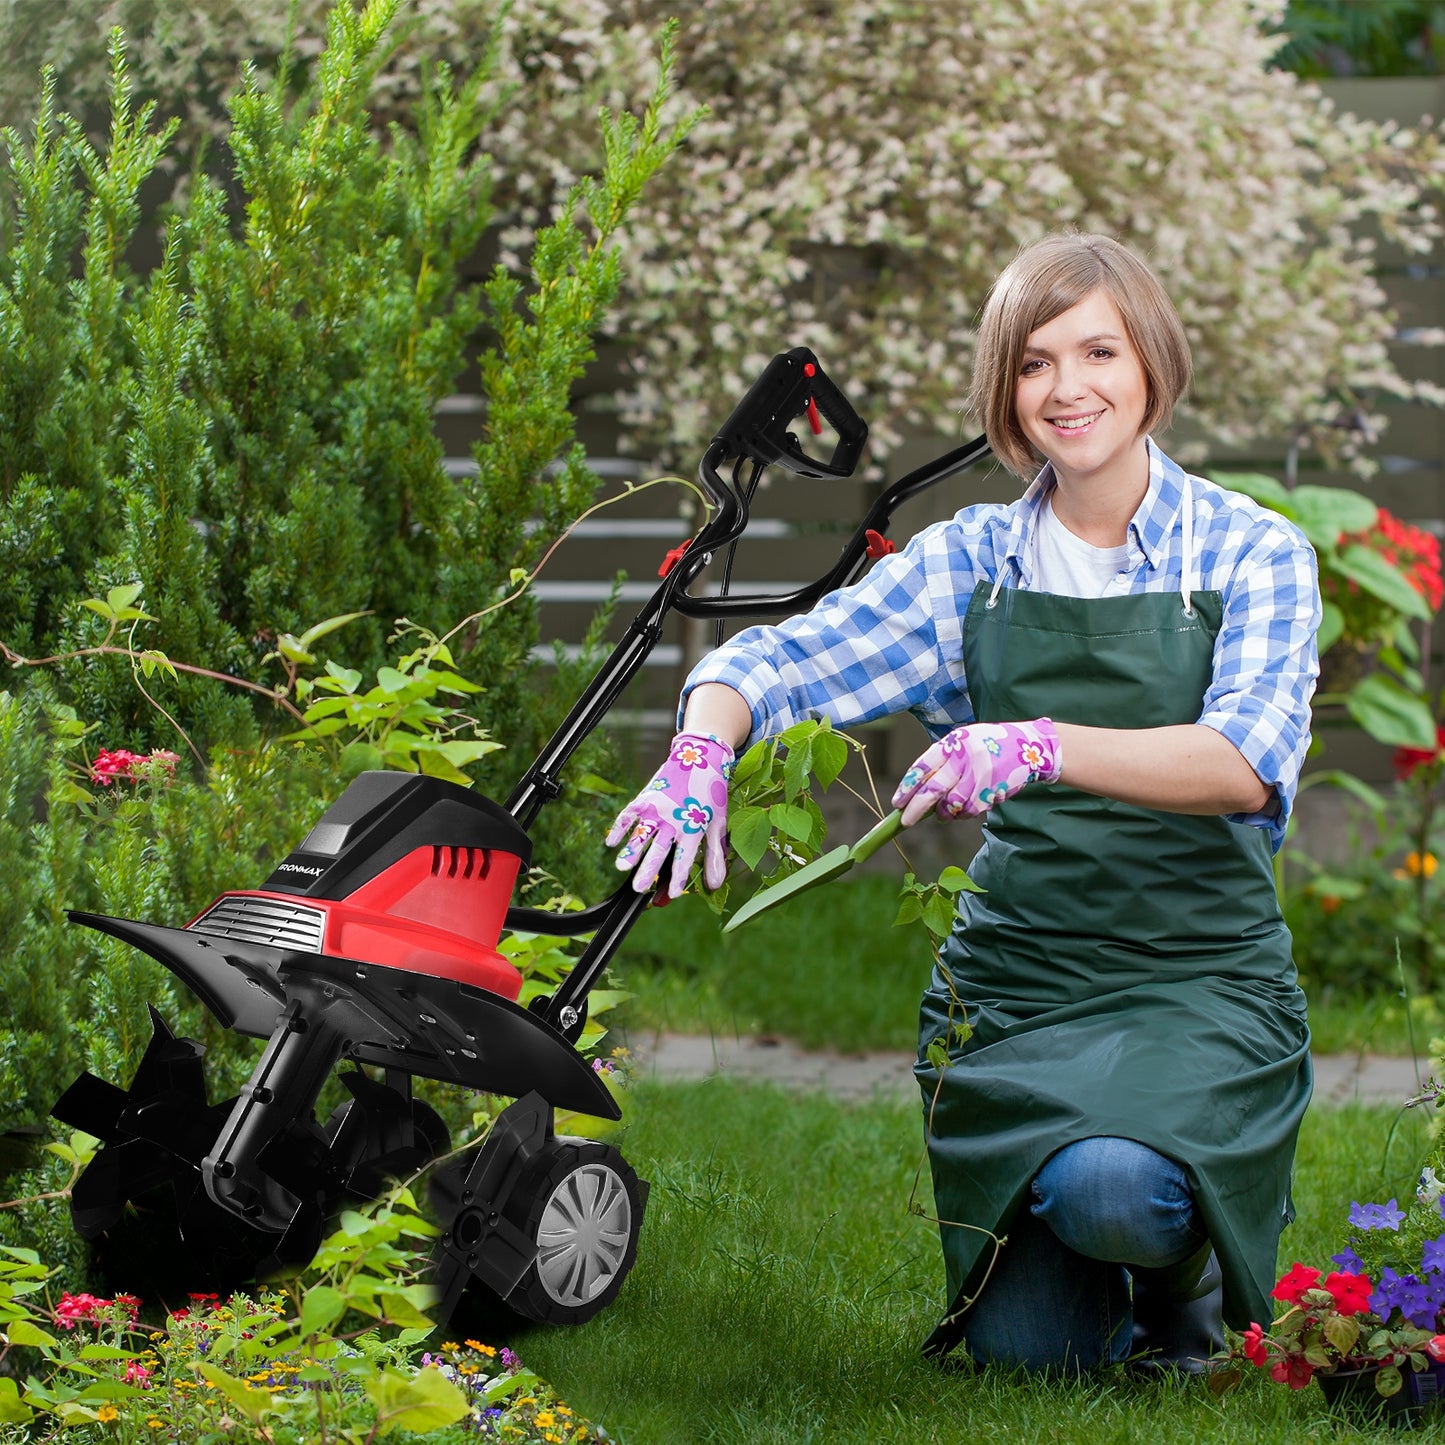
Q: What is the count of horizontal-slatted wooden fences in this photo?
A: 1